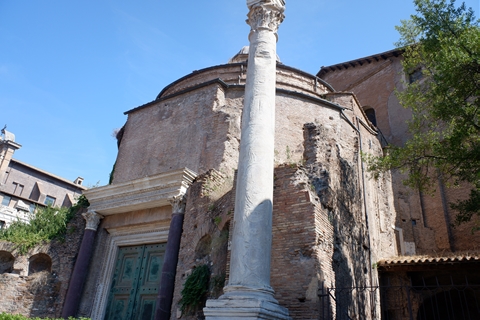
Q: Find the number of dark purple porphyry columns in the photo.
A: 2